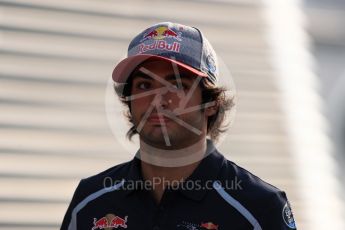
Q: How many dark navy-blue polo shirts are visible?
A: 1